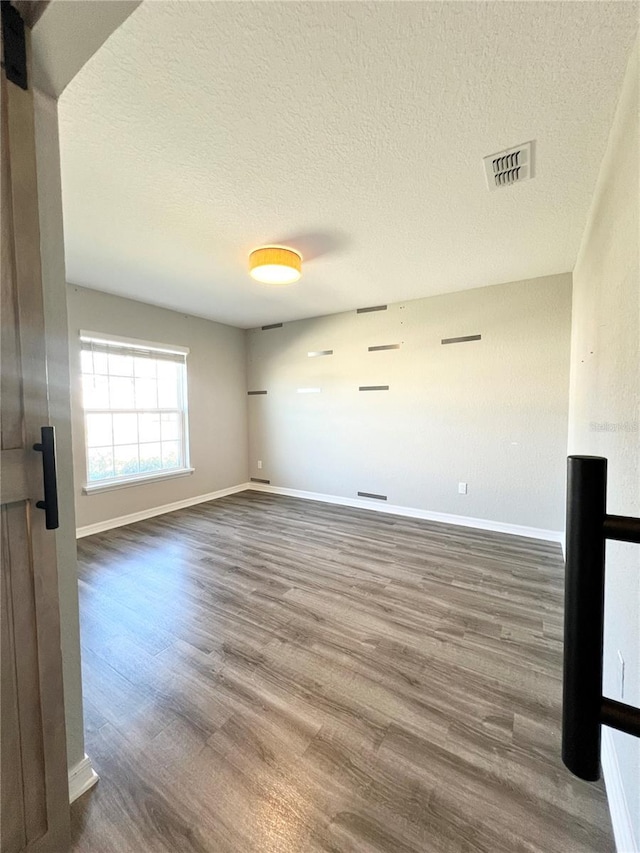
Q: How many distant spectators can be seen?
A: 0